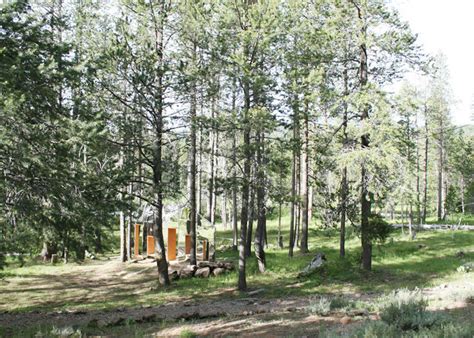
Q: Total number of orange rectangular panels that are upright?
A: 5